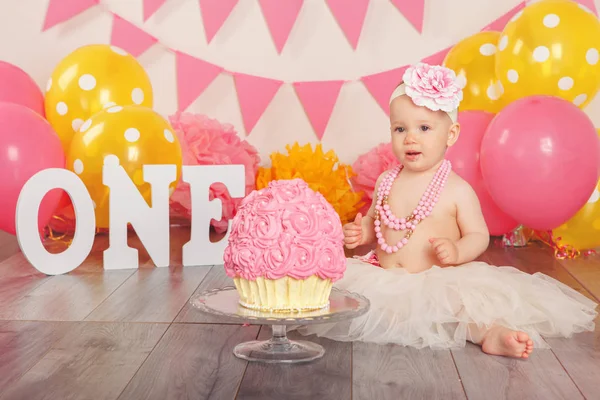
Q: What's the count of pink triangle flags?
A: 14